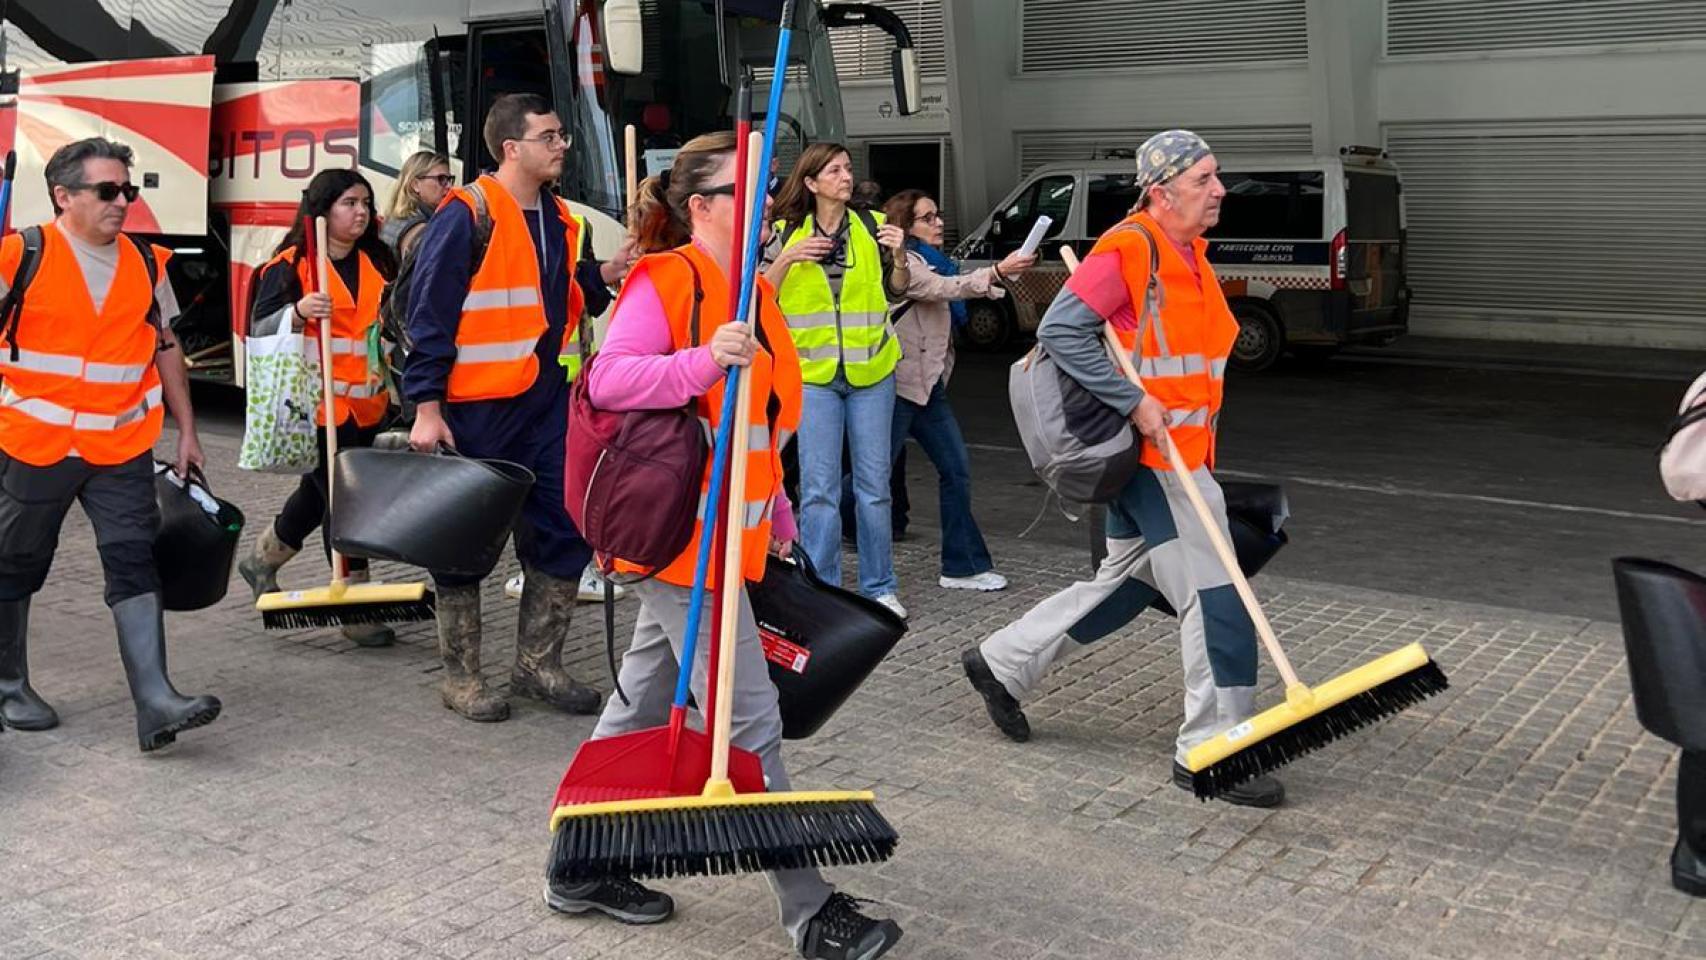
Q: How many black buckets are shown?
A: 5